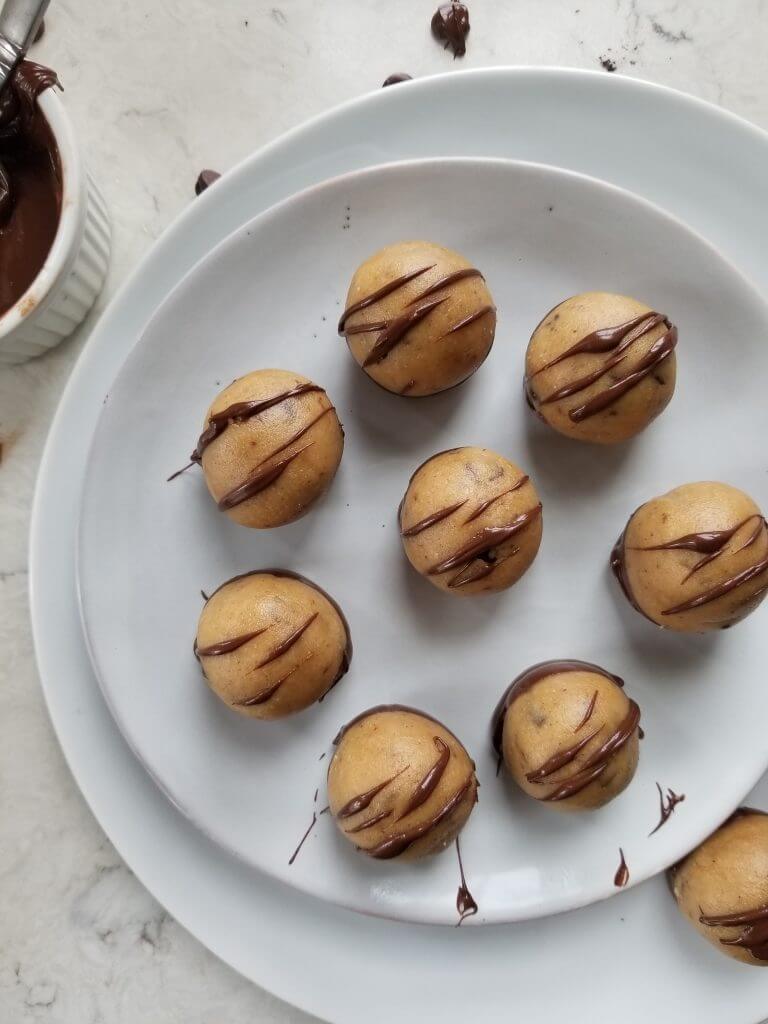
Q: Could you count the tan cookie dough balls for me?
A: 9